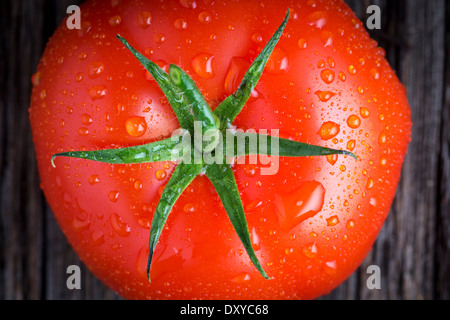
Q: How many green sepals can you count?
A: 6